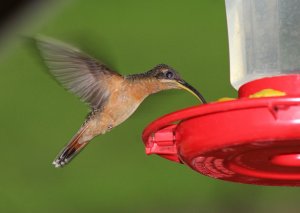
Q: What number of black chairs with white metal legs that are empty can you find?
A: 0